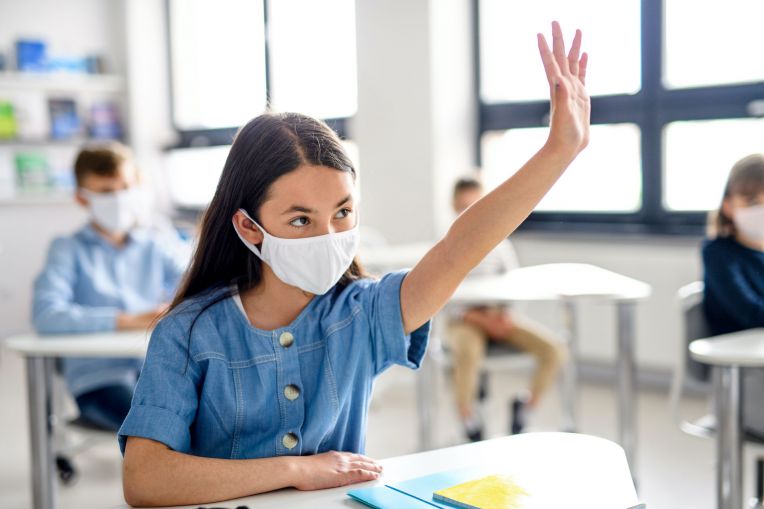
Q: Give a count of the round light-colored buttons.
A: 3